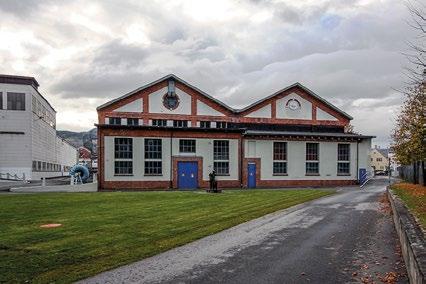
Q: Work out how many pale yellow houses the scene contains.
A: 1